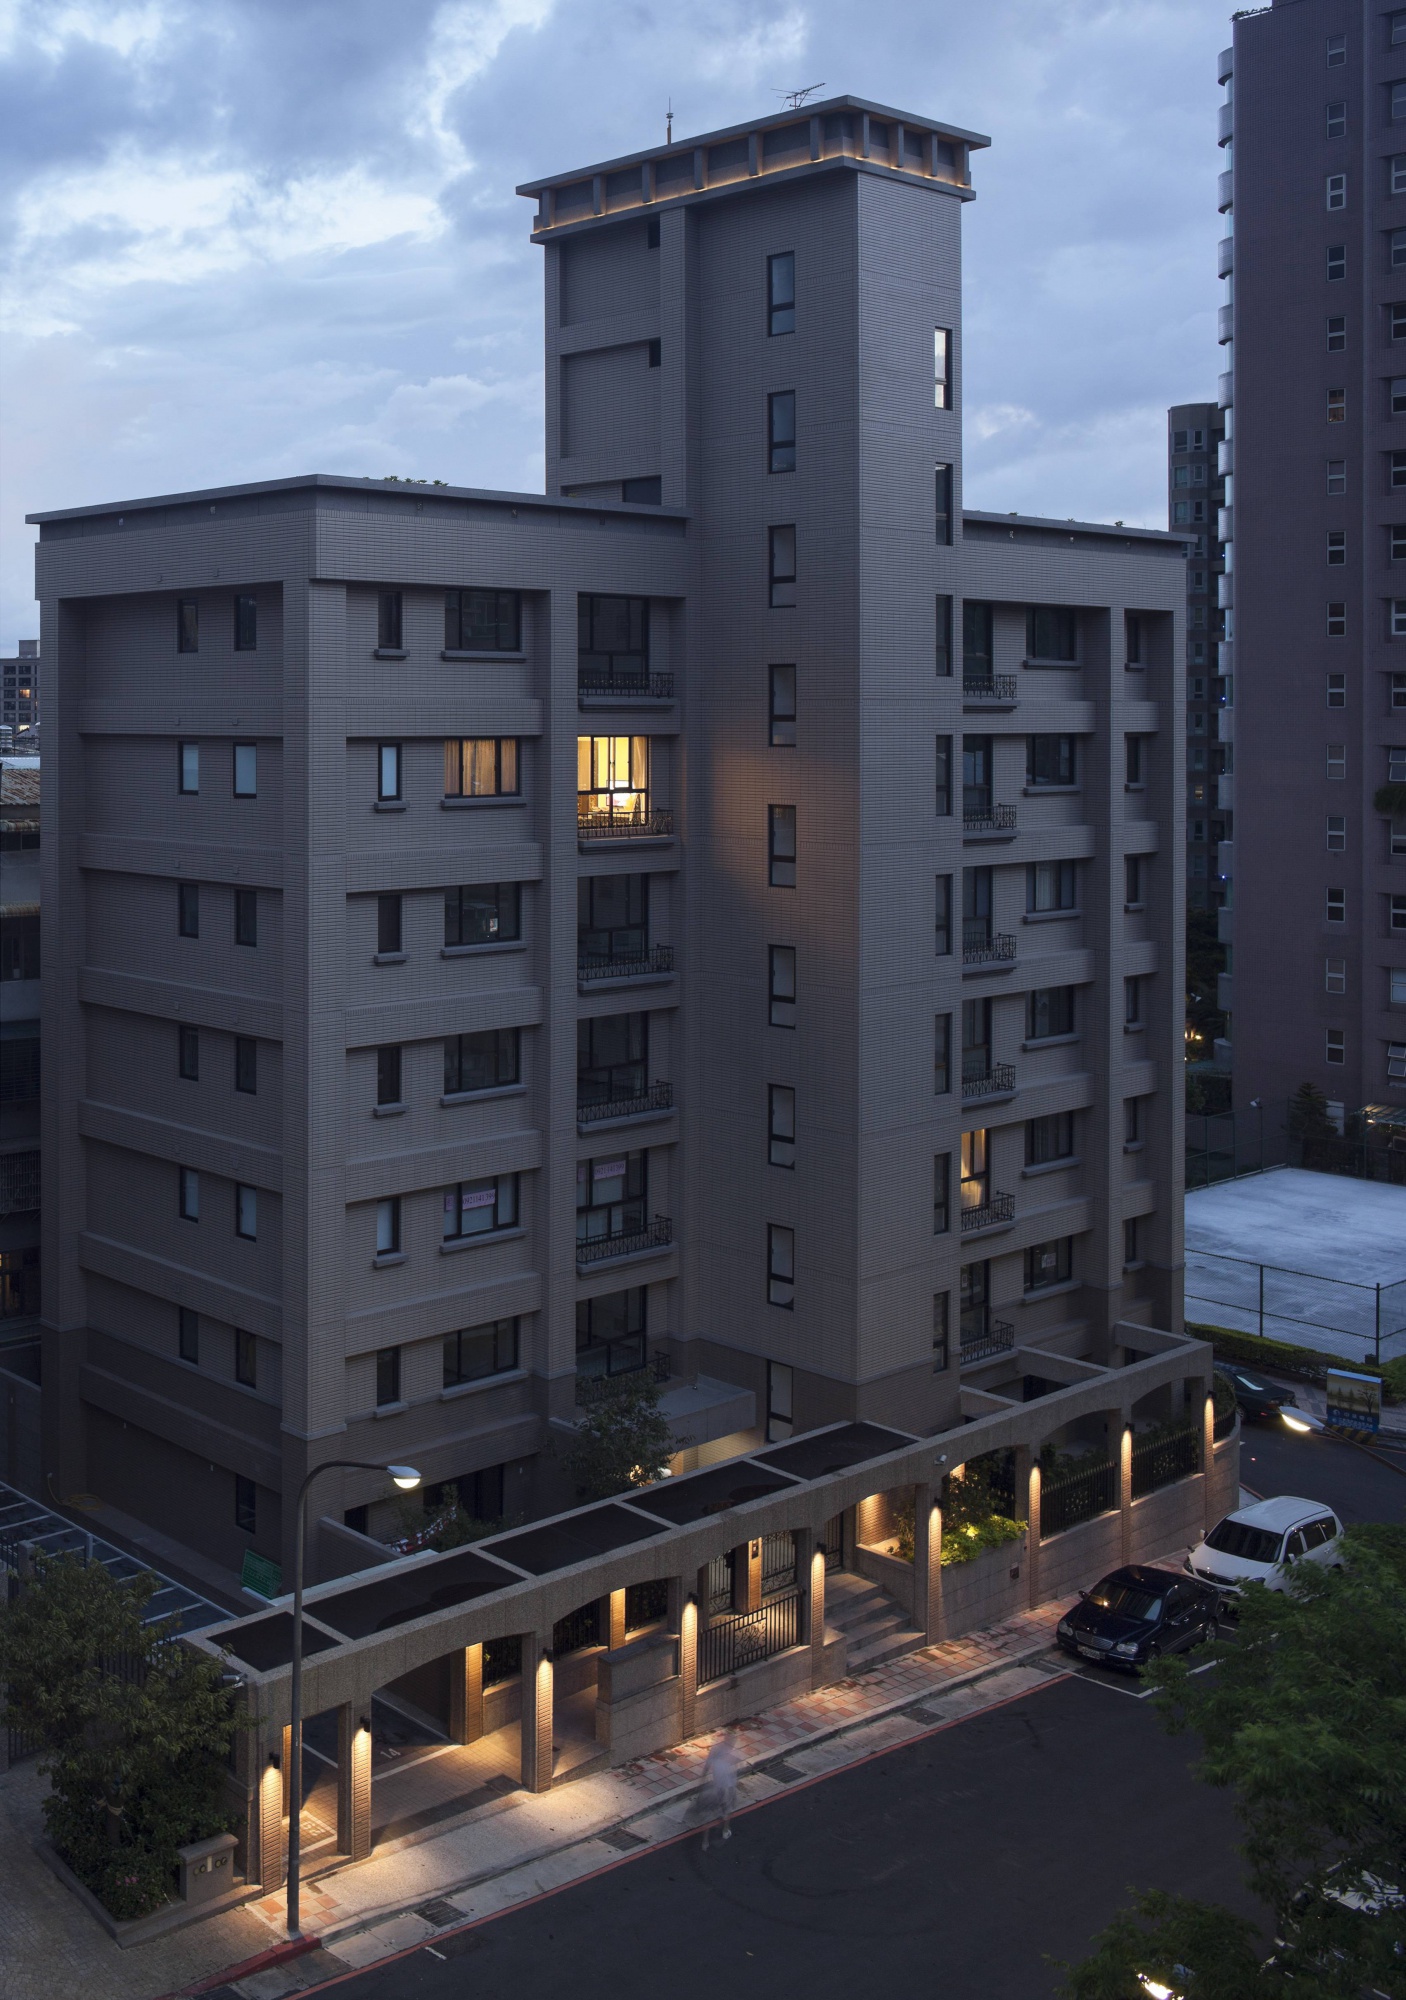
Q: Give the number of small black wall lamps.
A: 9